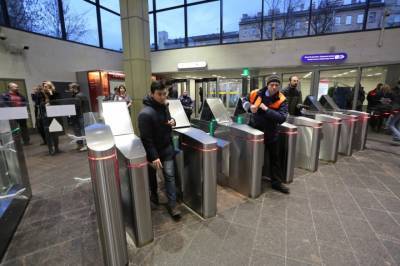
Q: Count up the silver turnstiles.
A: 9